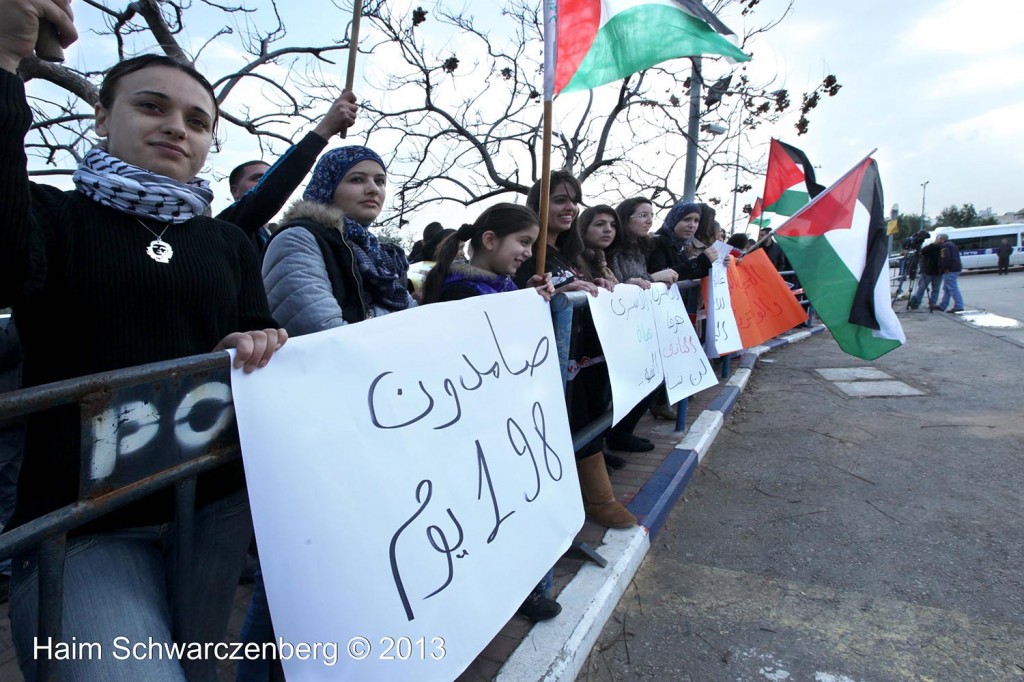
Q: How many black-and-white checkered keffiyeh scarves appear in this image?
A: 1